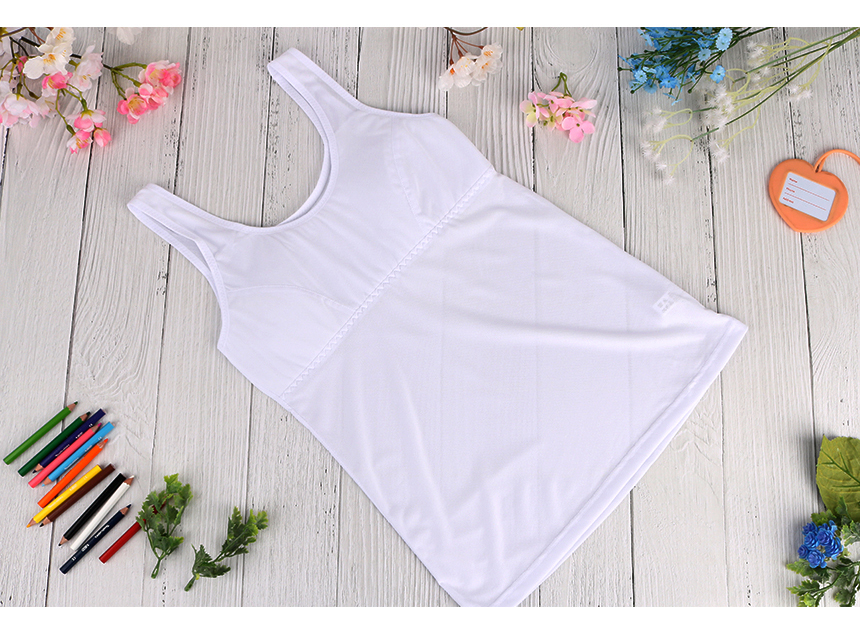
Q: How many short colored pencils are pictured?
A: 12